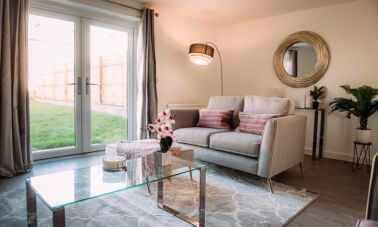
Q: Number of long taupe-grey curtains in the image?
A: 2